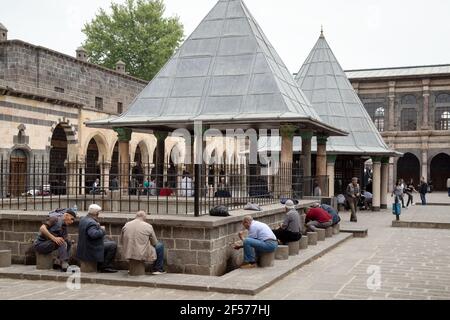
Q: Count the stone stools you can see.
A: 12